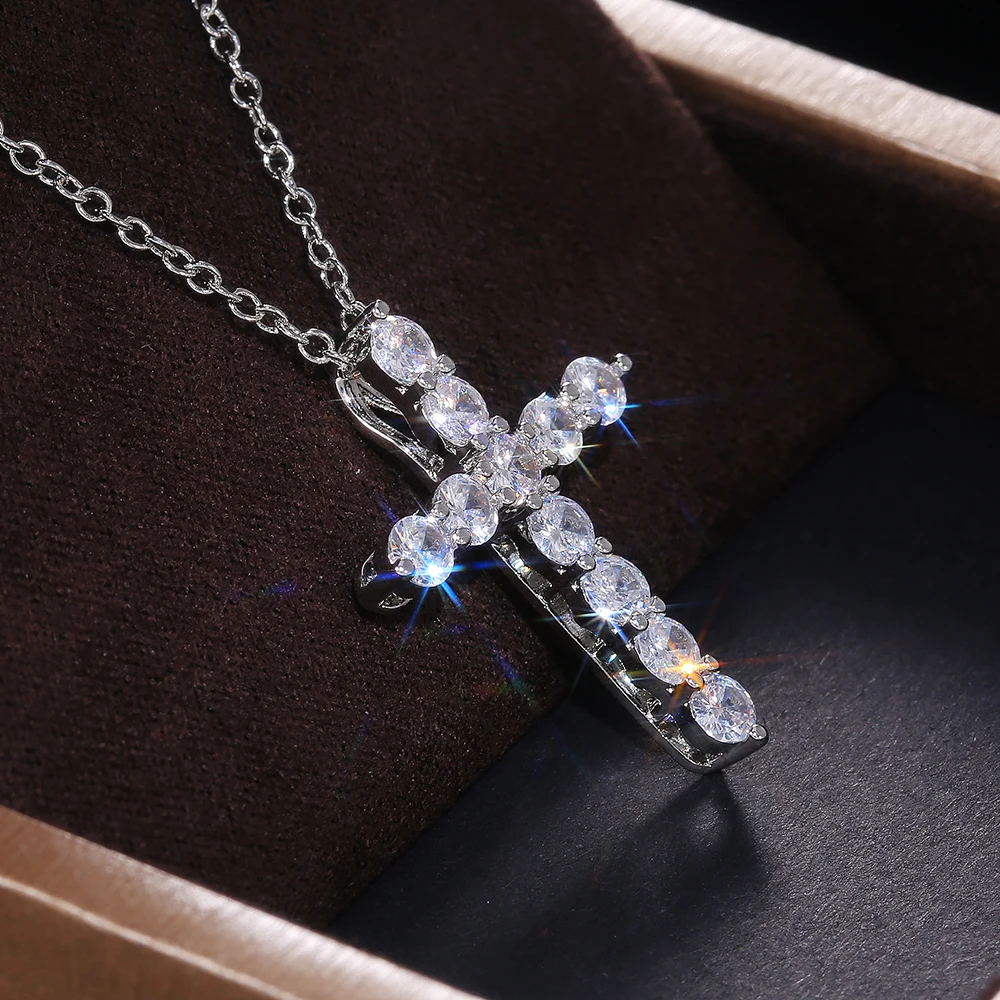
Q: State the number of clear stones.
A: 11